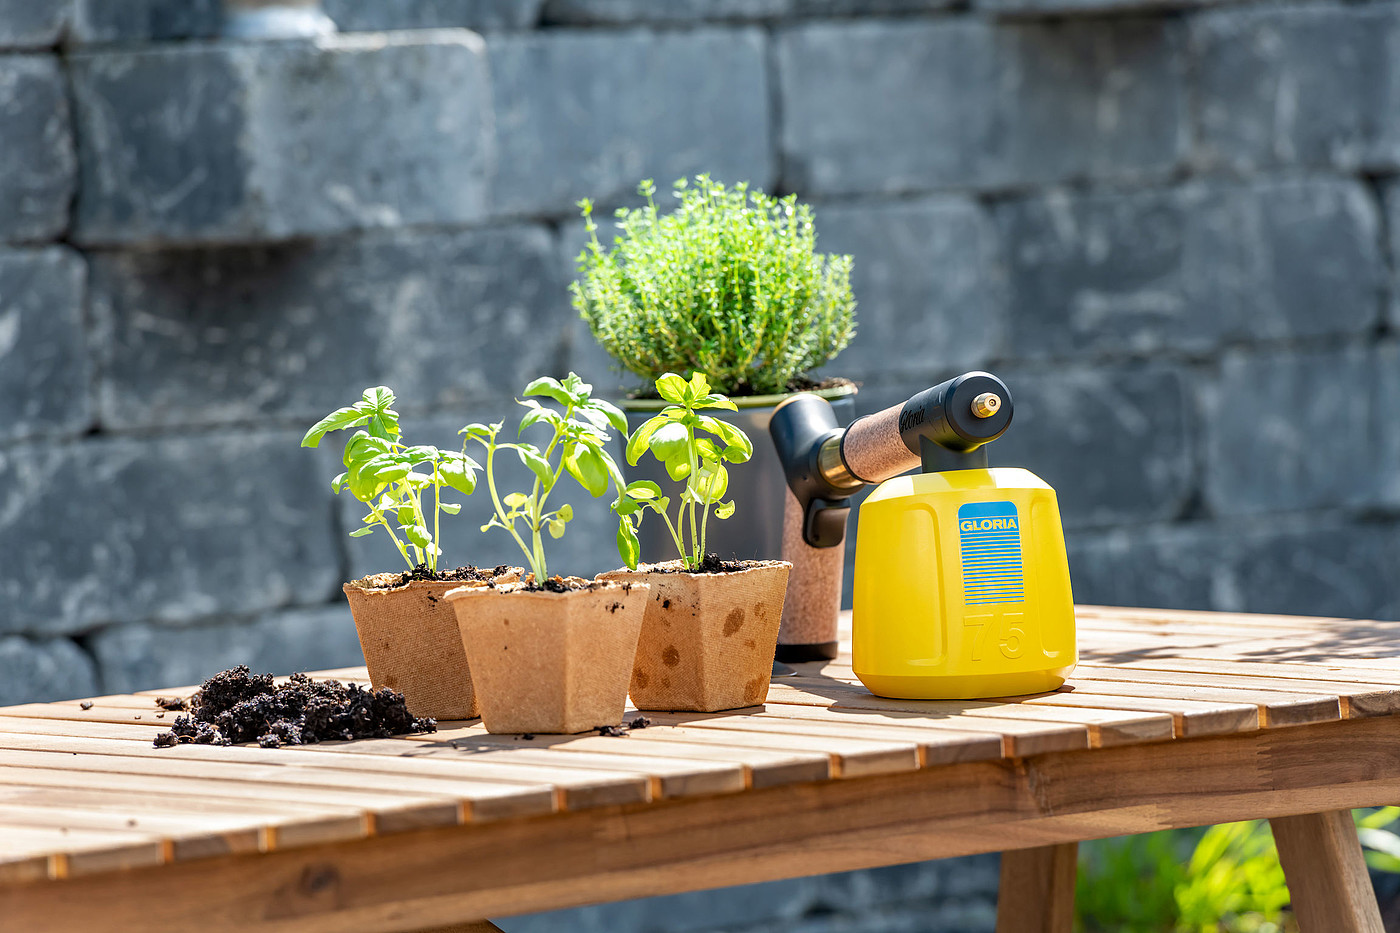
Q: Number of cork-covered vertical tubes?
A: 1